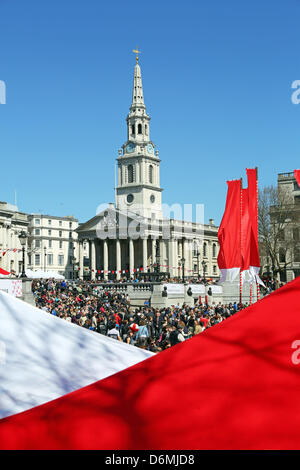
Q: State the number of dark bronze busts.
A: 3